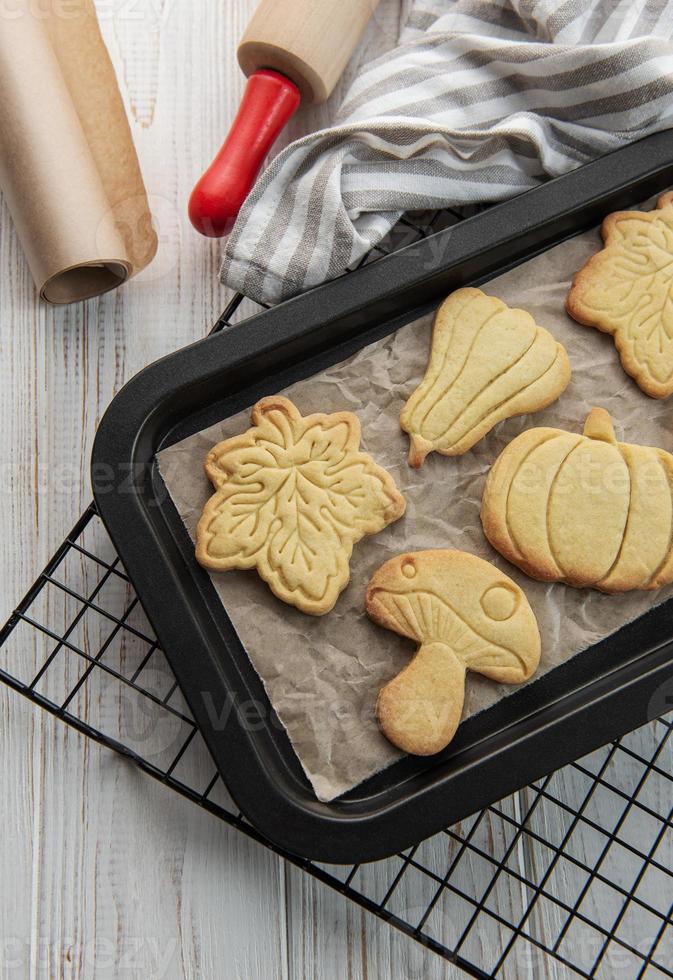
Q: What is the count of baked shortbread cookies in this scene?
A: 5